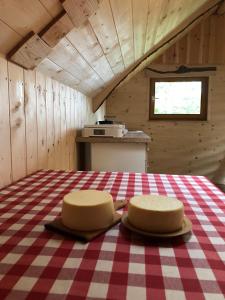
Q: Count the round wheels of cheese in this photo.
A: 2